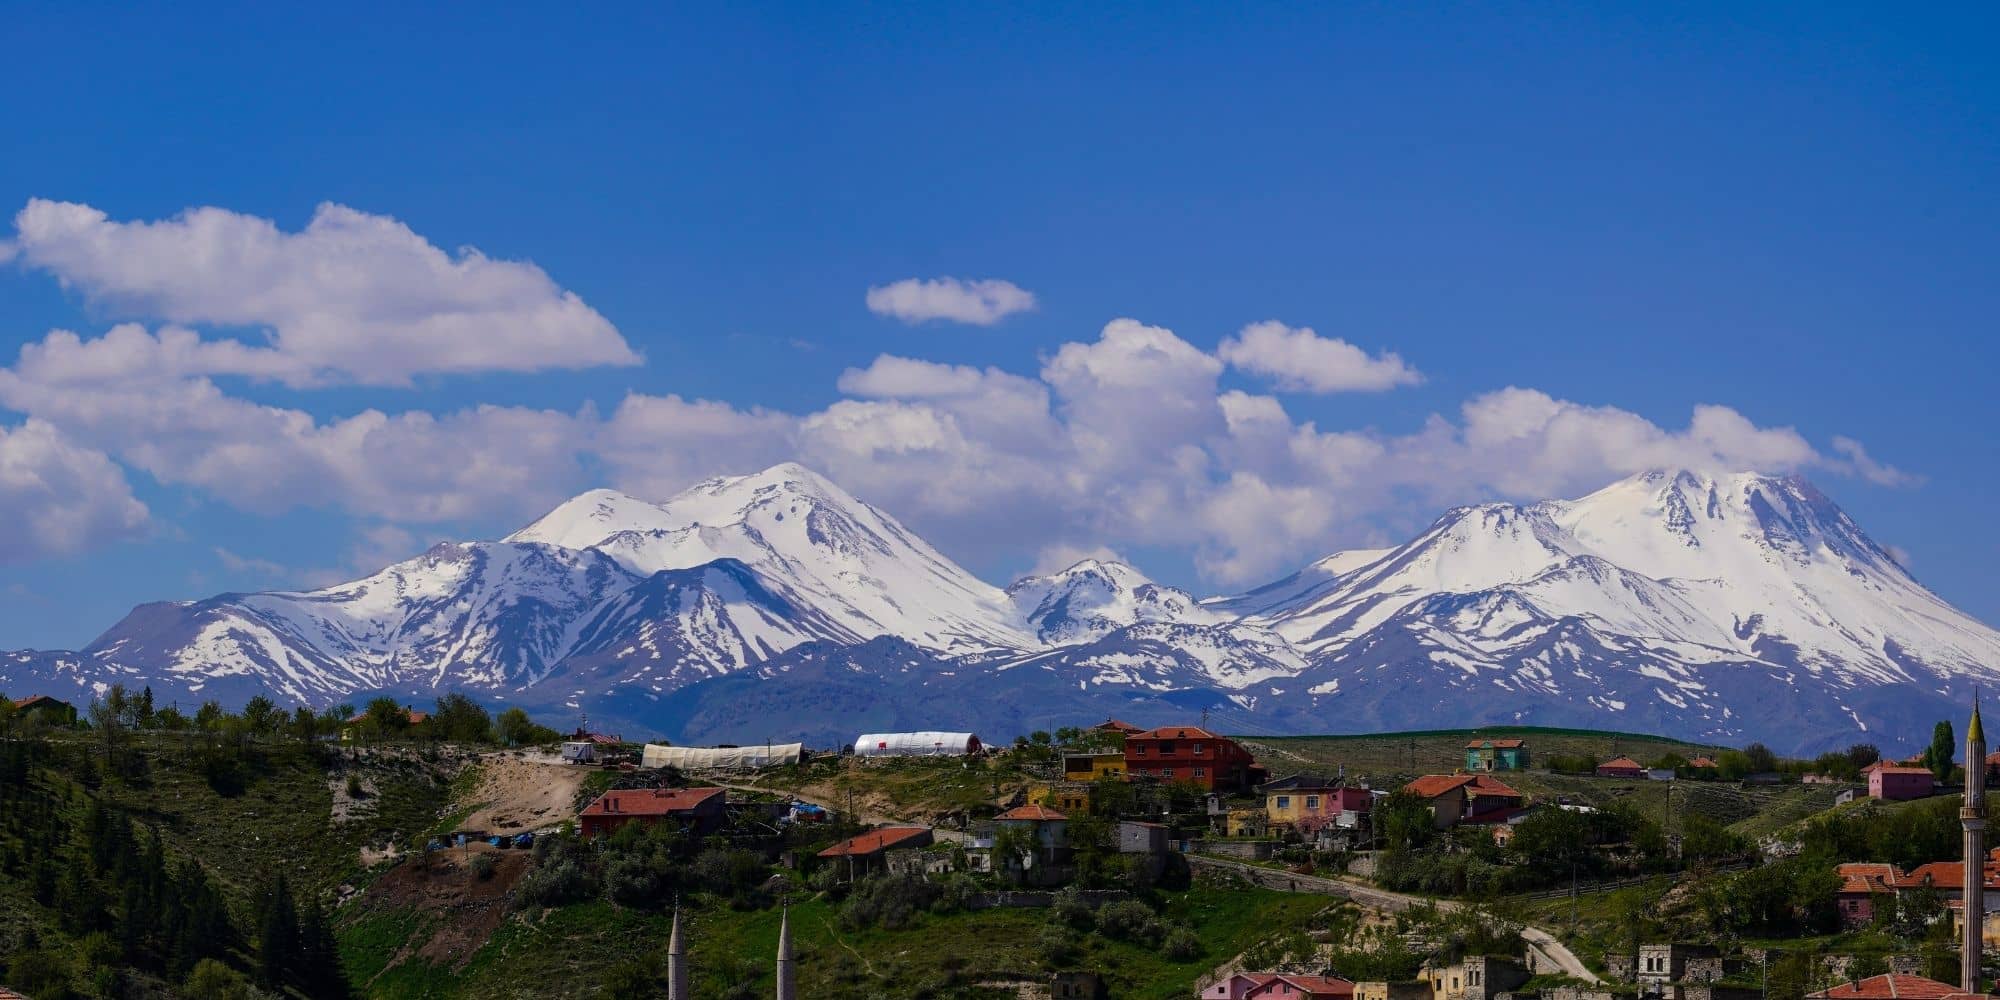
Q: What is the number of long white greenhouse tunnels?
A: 2